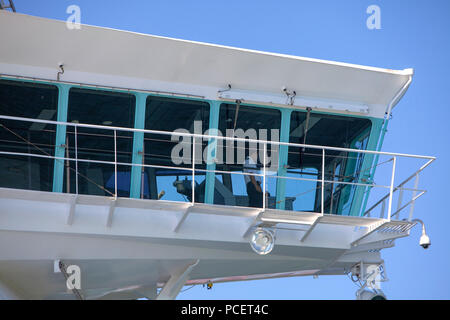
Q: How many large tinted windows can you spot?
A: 5